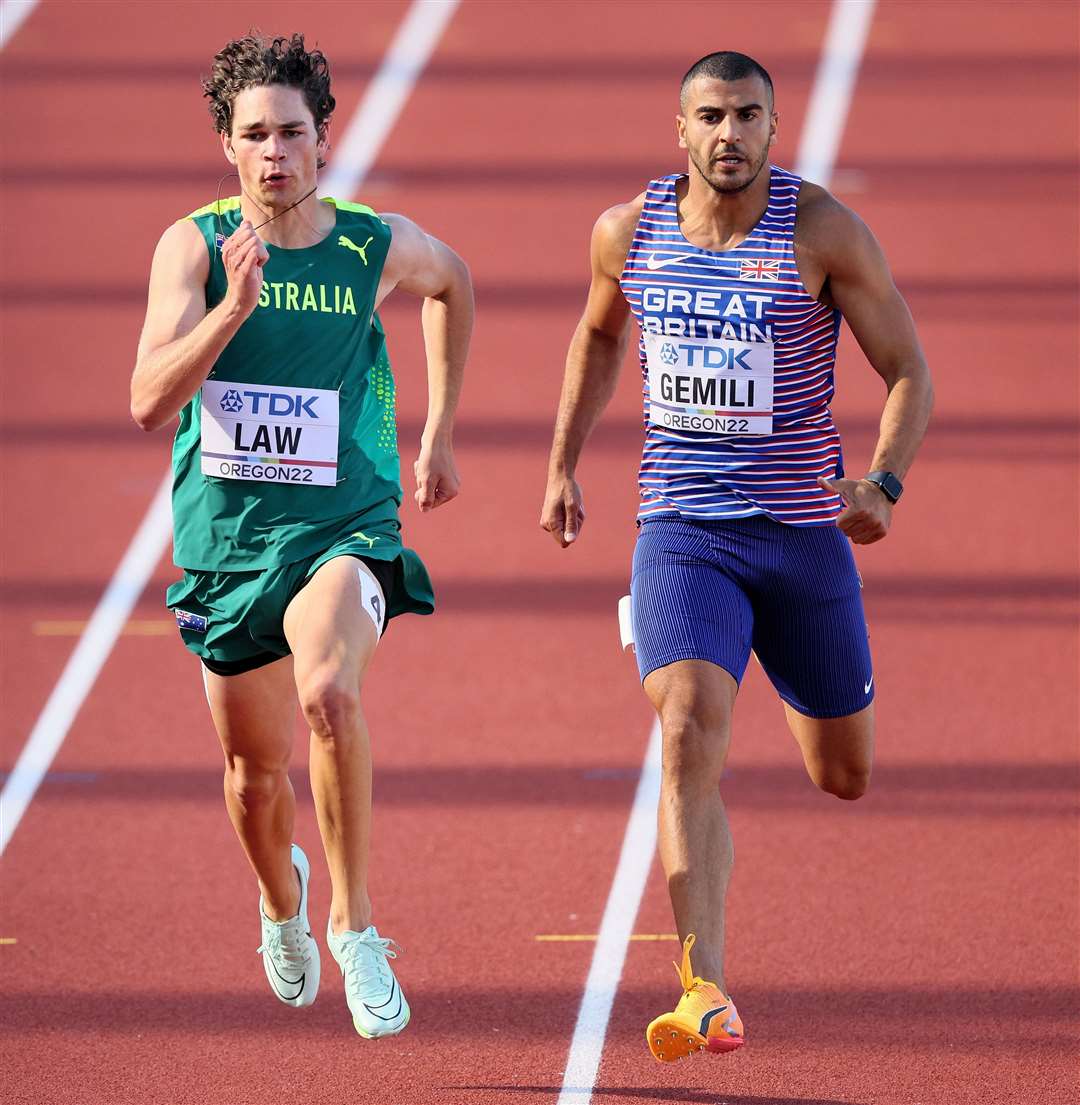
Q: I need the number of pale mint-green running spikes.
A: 2